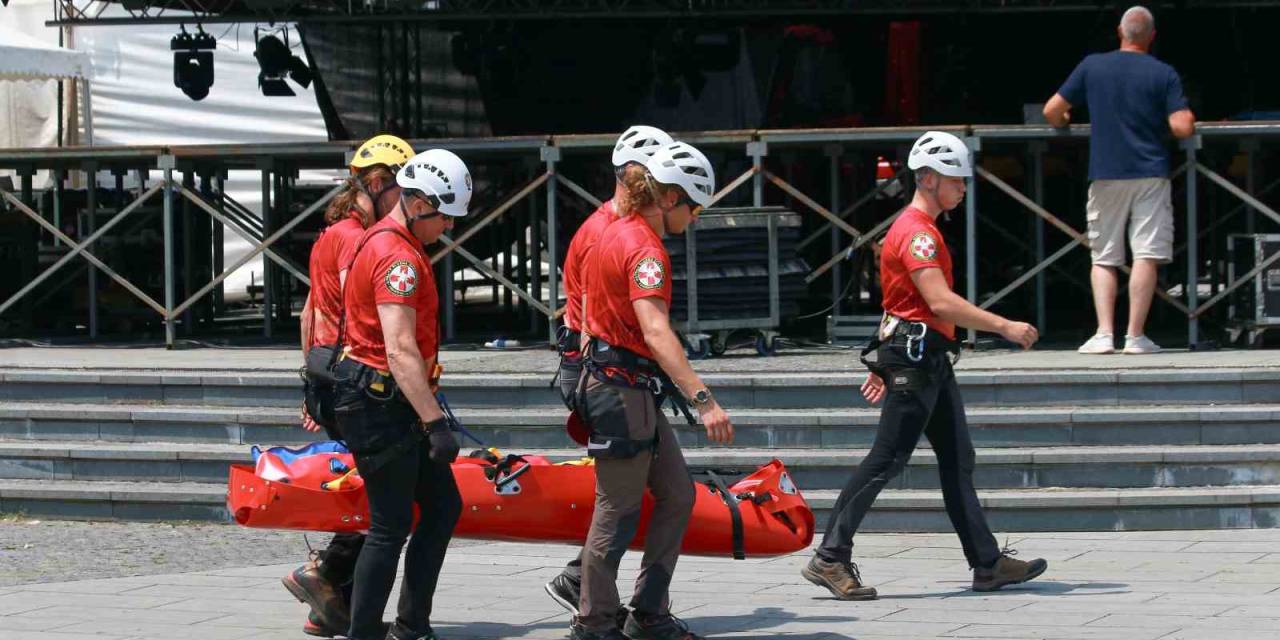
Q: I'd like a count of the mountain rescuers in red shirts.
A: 5